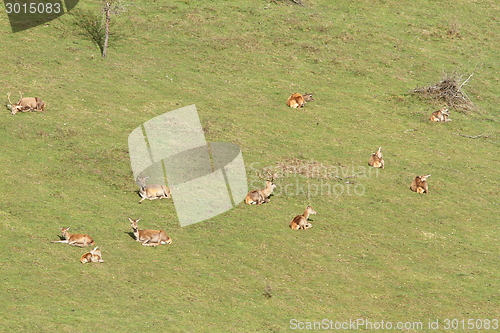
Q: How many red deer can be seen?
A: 11